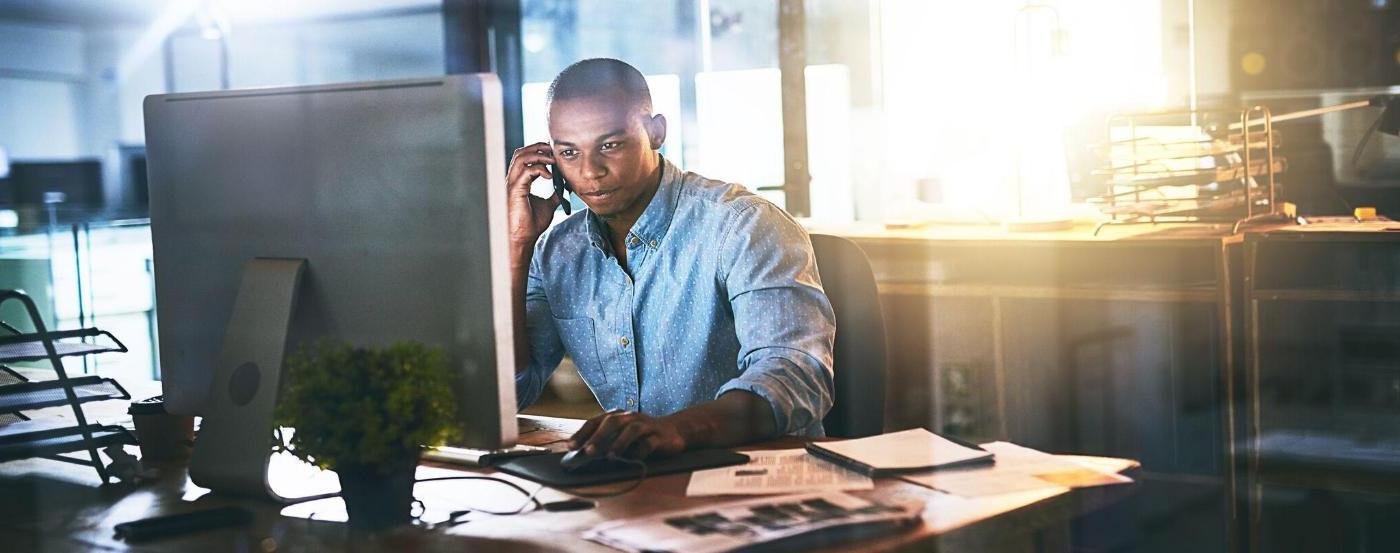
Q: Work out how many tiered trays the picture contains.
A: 2